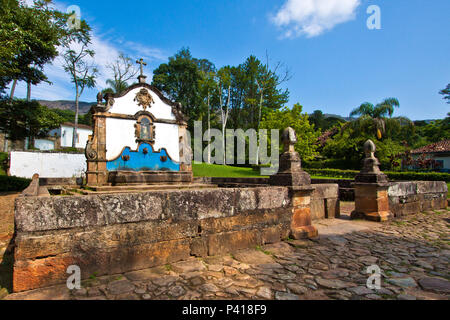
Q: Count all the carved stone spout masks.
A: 3